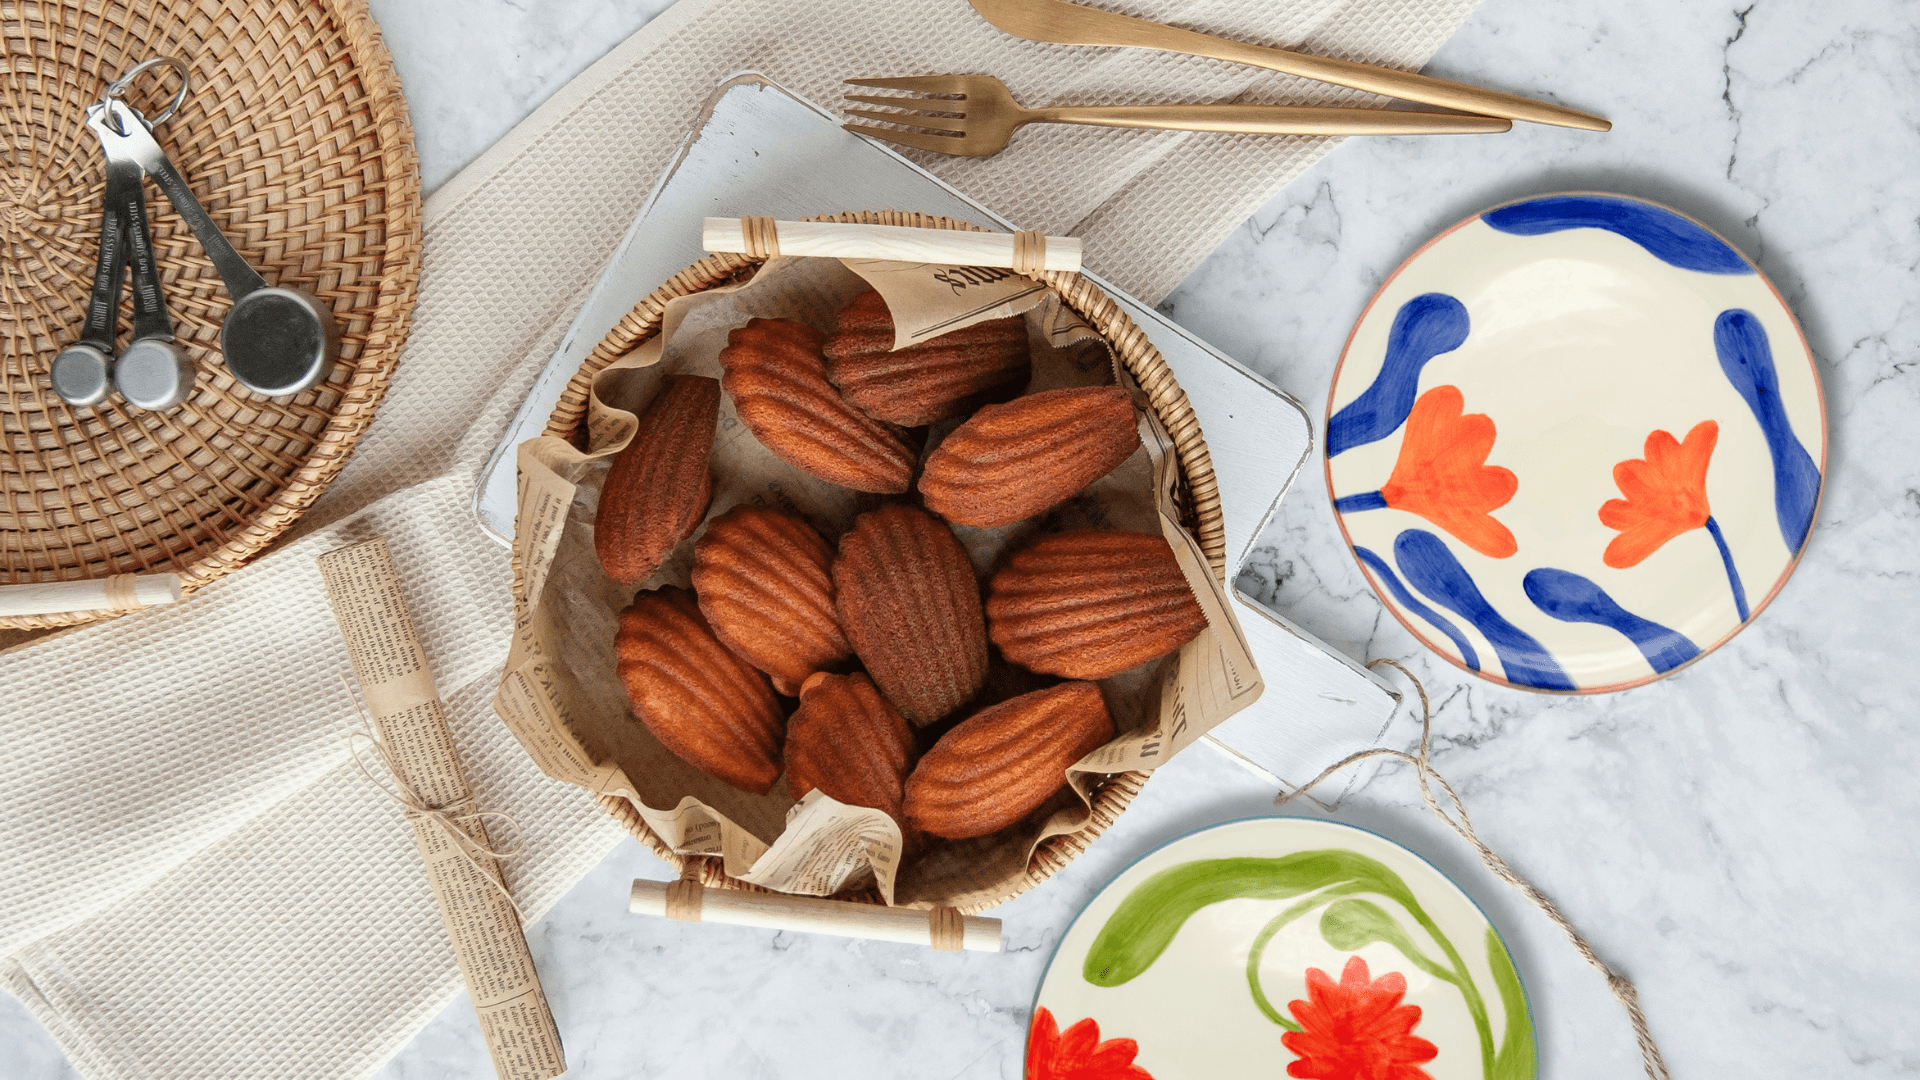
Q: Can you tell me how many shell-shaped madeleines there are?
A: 10